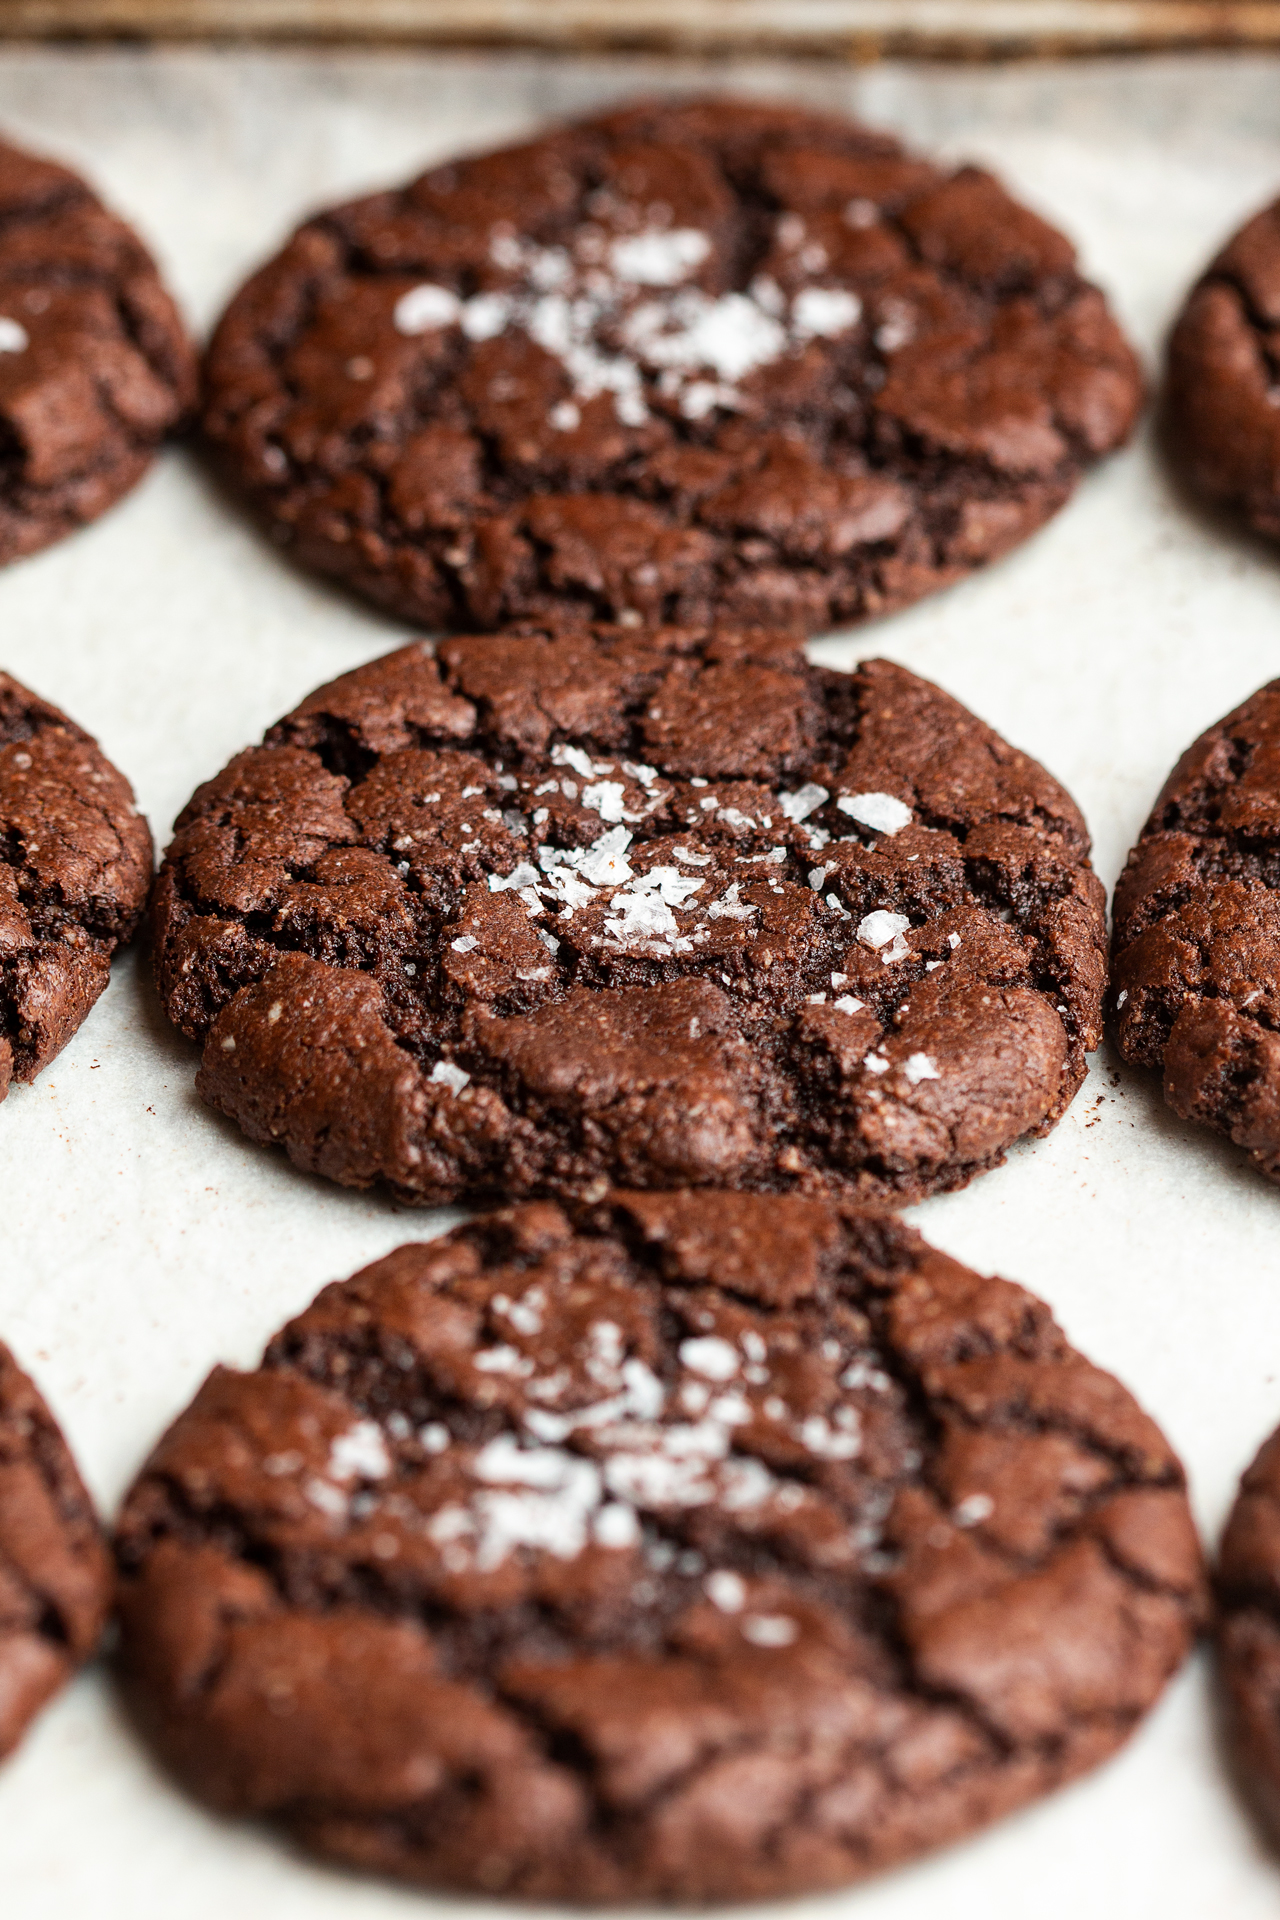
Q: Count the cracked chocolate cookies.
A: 9